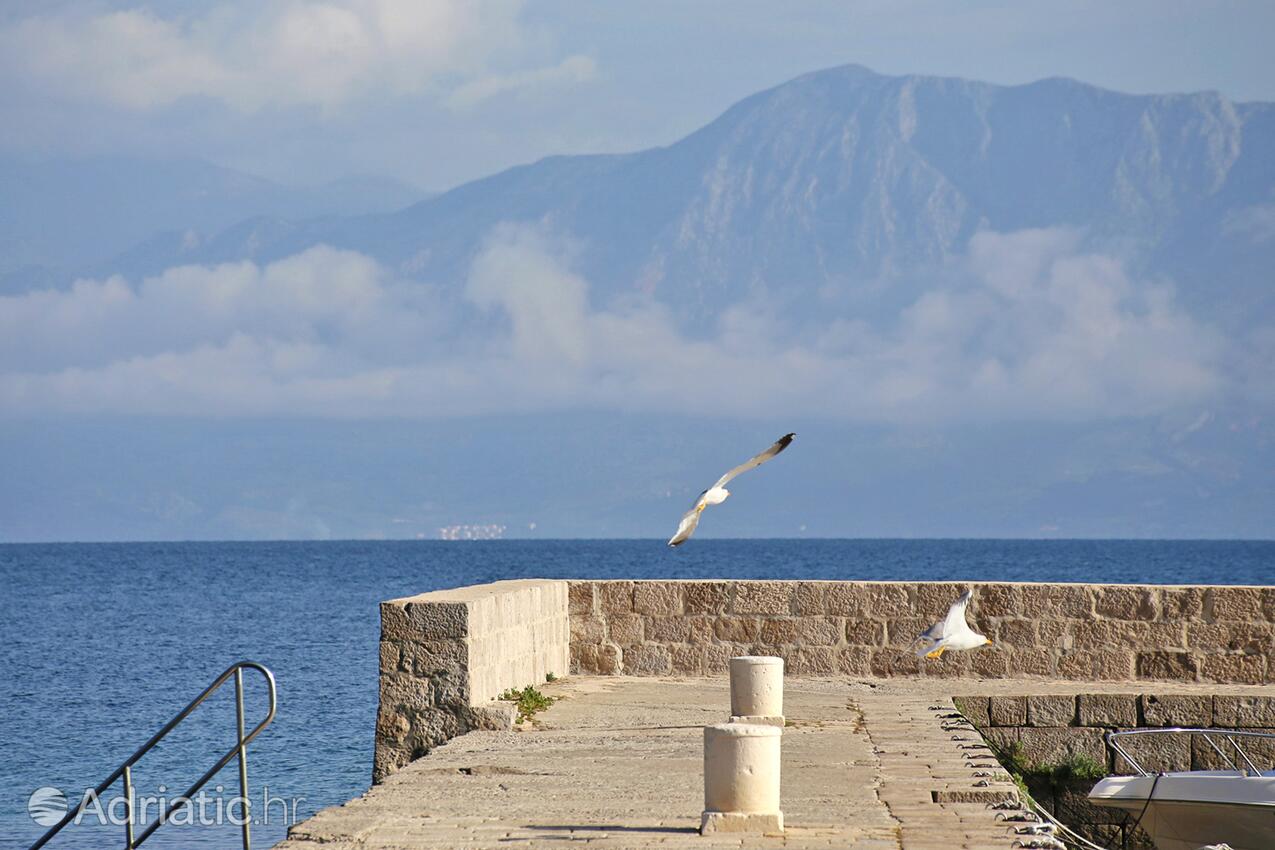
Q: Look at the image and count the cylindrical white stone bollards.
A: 2